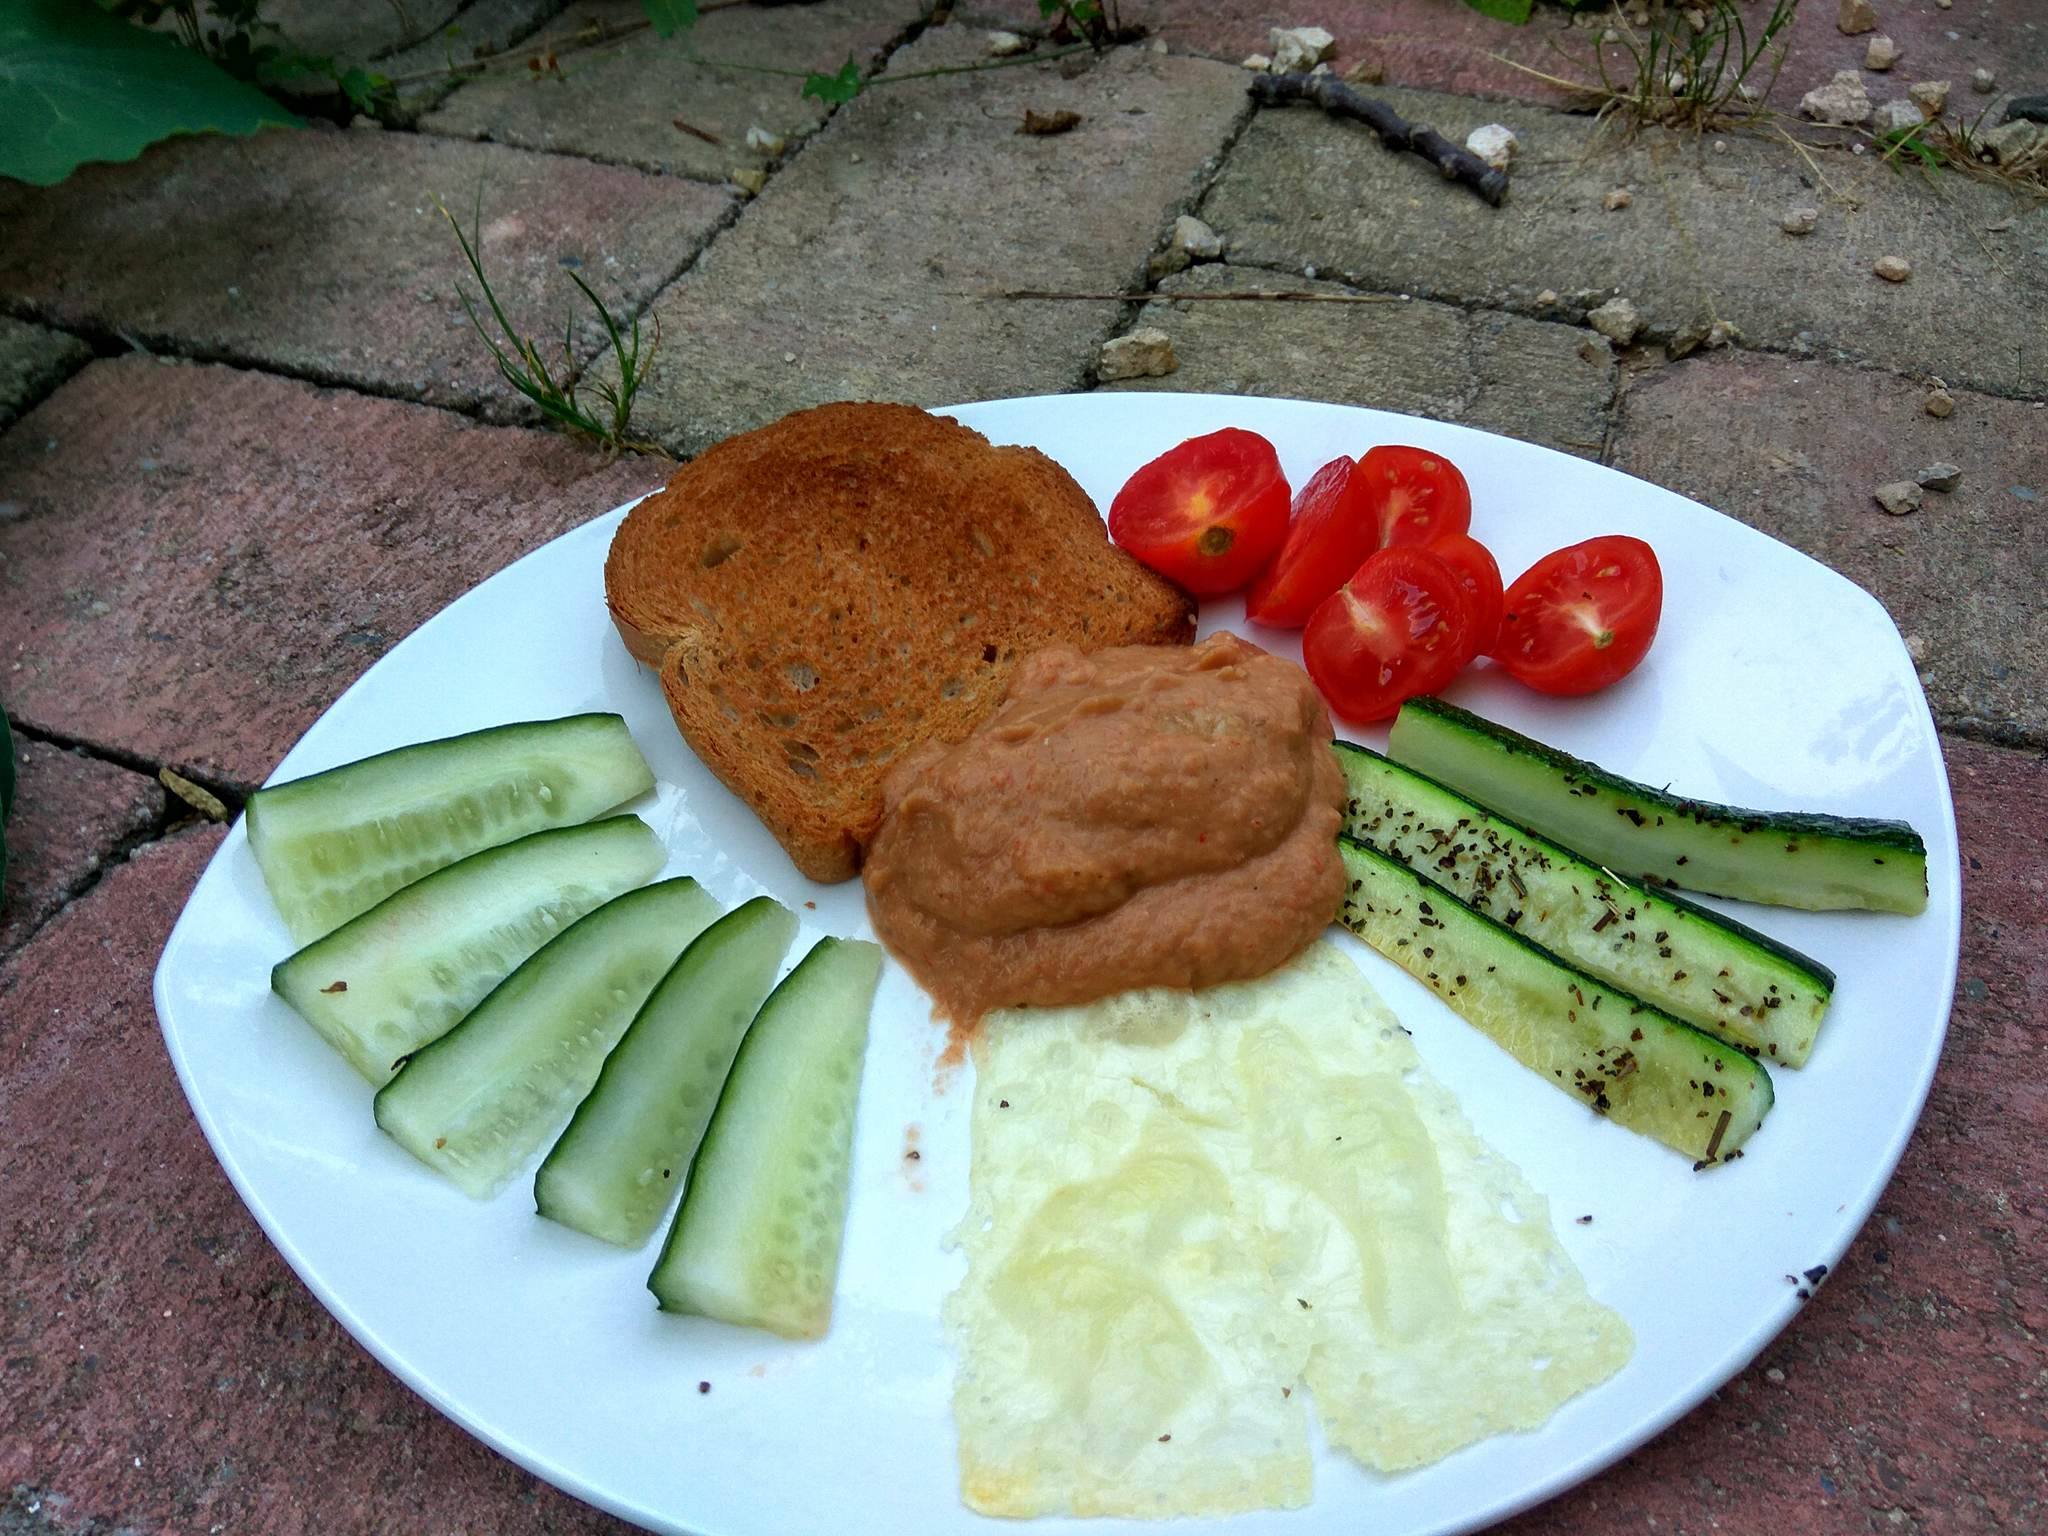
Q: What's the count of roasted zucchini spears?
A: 3